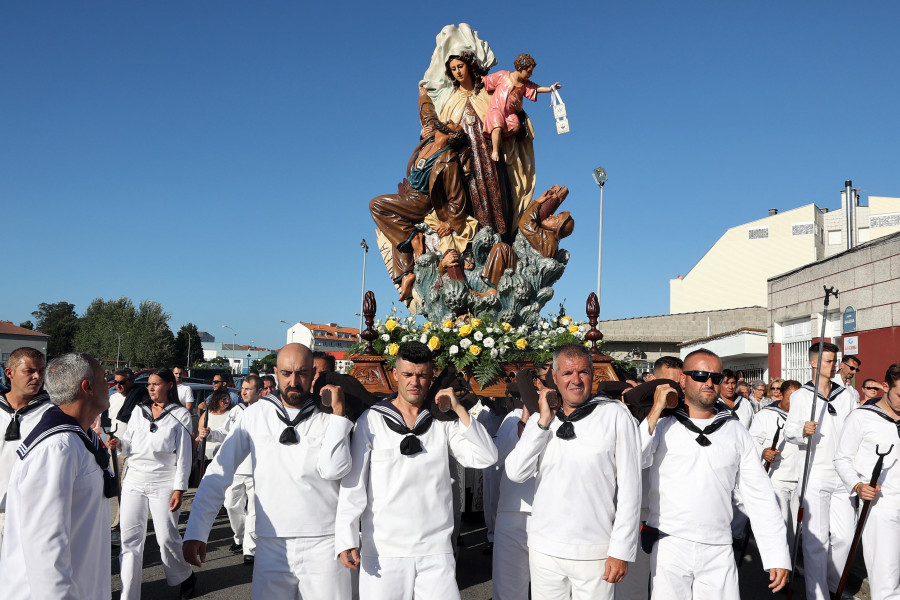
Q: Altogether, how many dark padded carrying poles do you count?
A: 4